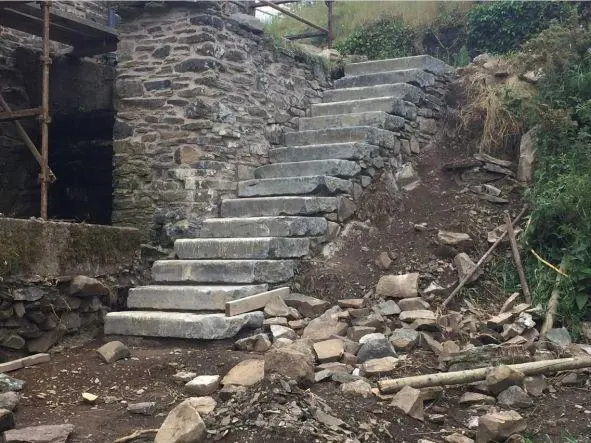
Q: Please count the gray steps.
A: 15